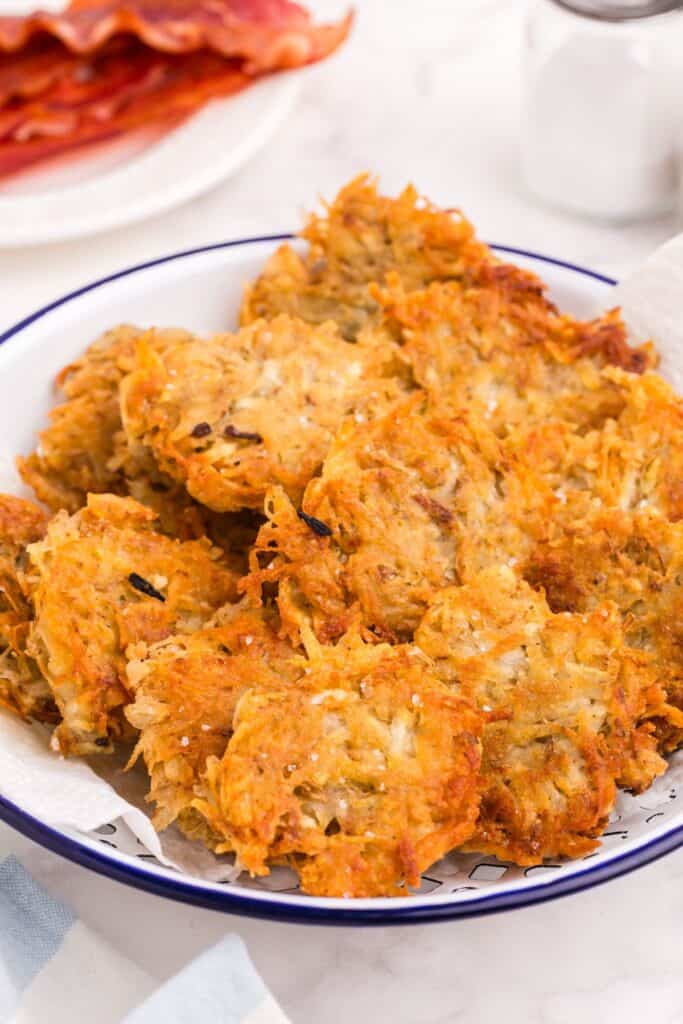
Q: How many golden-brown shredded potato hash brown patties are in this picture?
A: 12